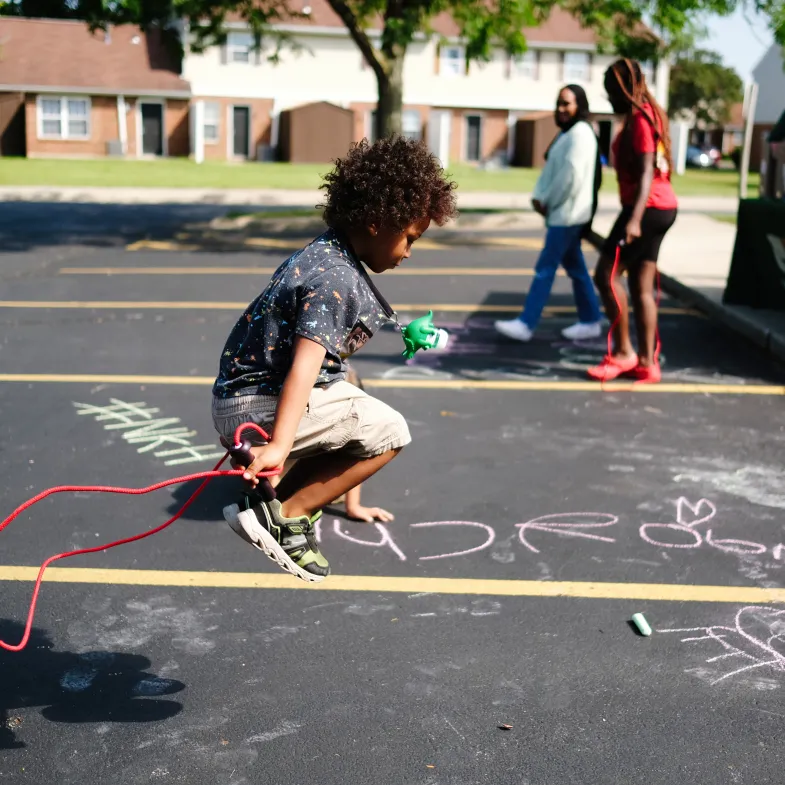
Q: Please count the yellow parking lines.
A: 5